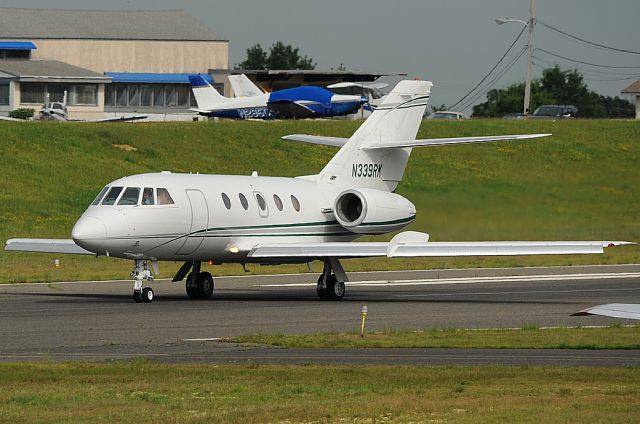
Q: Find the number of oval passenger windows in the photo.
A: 5